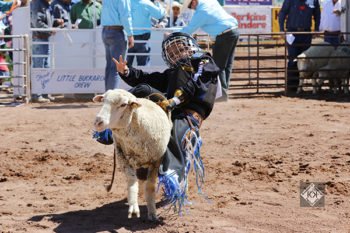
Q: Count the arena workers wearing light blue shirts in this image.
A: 3